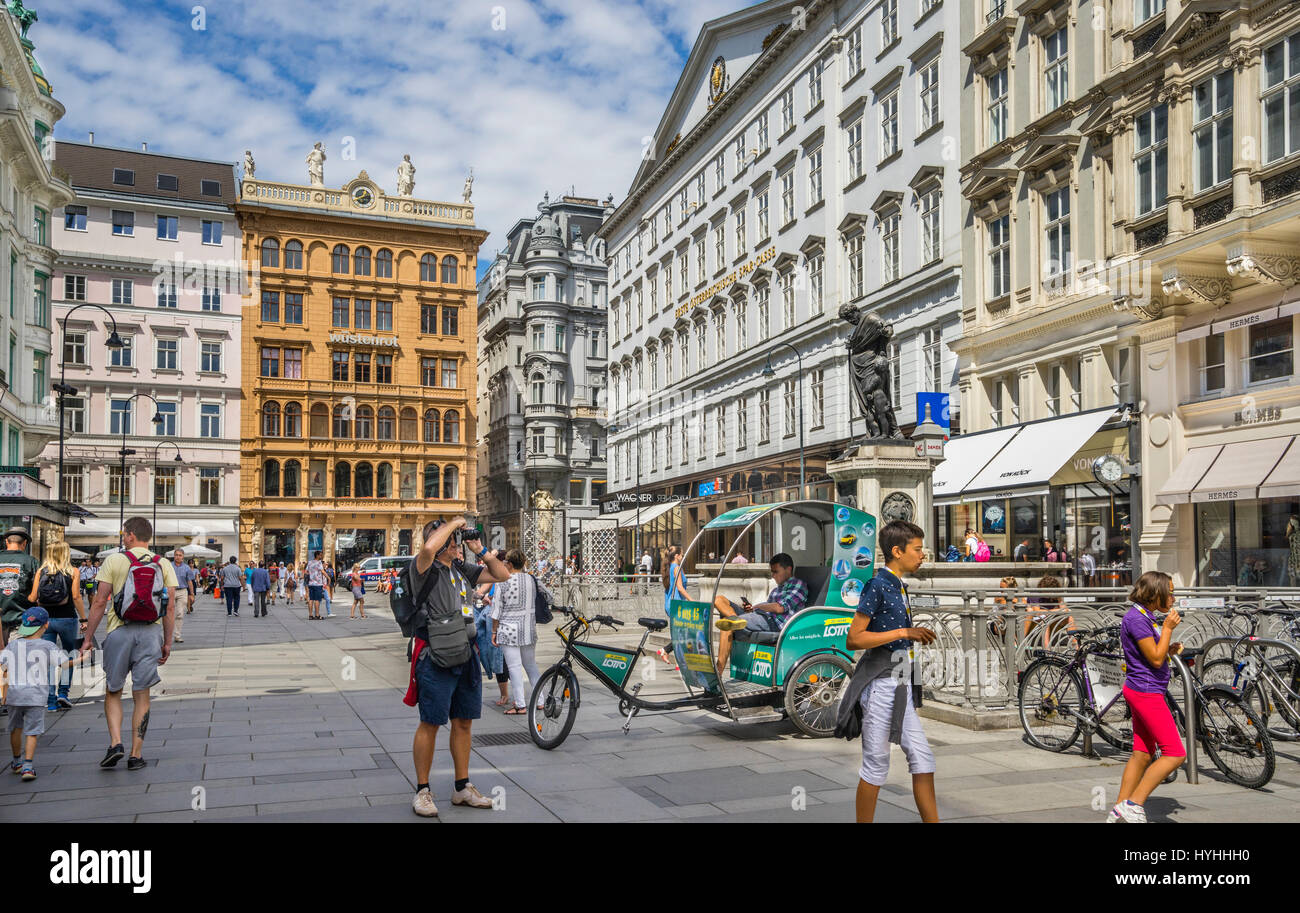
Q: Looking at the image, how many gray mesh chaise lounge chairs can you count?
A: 0